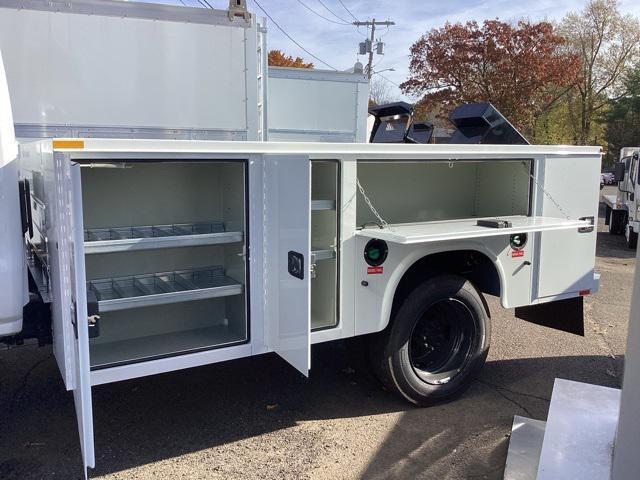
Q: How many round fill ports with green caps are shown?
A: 2